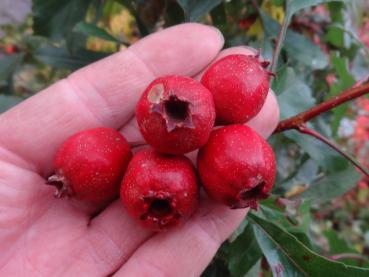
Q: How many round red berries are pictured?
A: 5